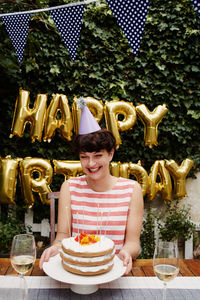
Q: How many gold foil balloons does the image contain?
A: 12